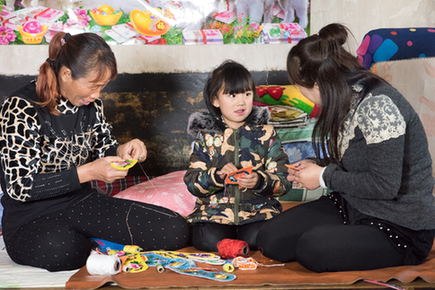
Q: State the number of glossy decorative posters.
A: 1